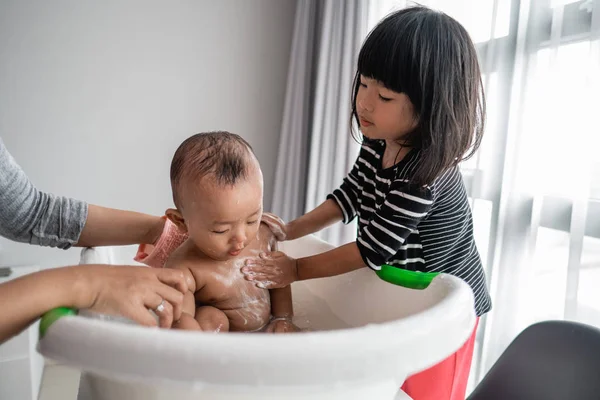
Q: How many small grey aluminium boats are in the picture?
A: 0